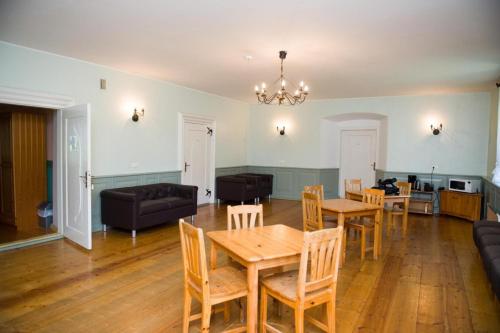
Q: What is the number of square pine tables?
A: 3